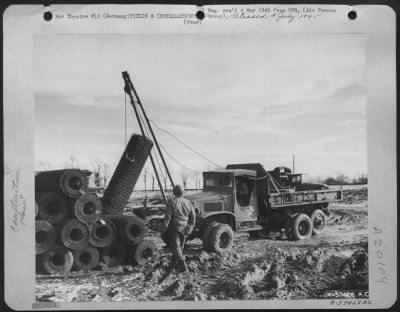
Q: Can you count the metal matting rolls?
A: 12